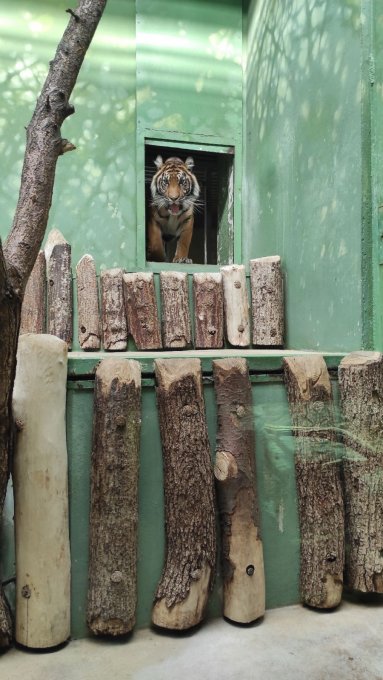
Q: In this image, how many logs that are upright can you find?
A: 15